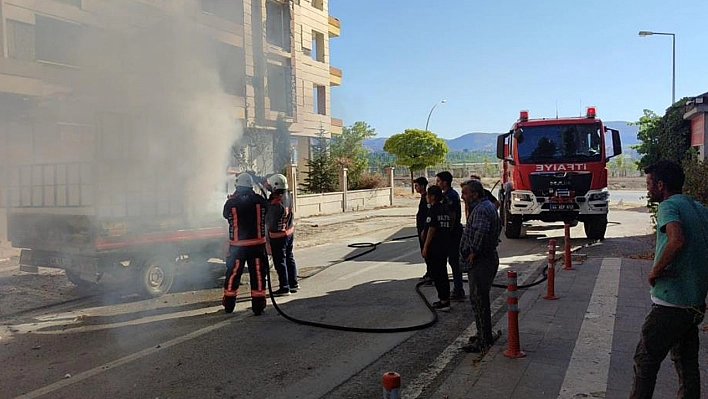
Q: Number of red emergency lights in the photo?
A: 2